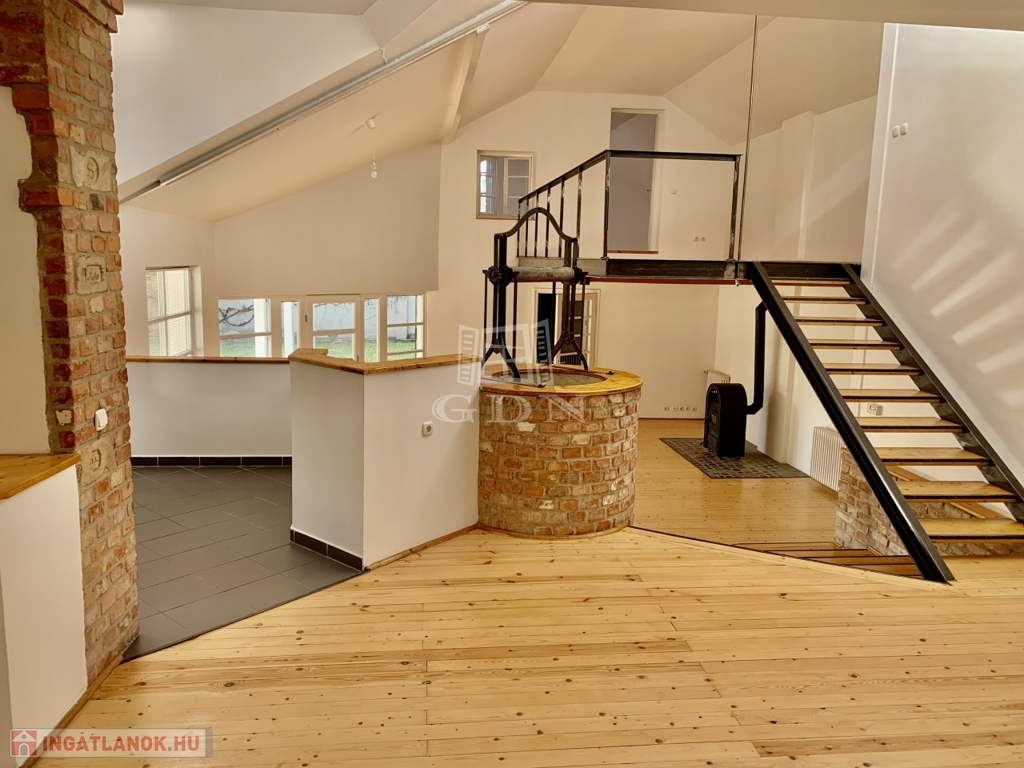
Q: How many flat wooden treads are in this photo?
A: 10